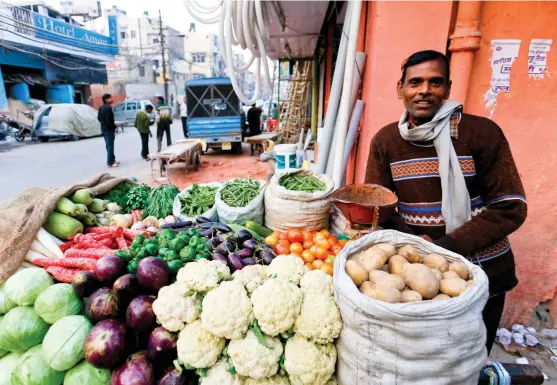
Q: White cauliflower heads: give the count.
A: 13